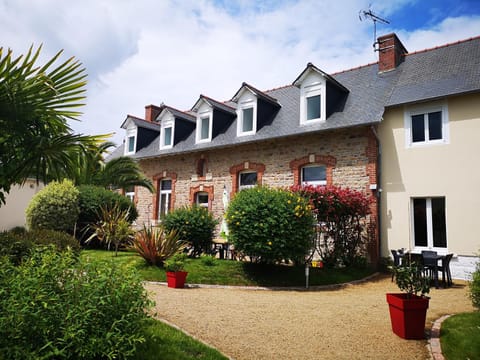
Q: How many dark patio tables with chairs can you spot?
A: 1